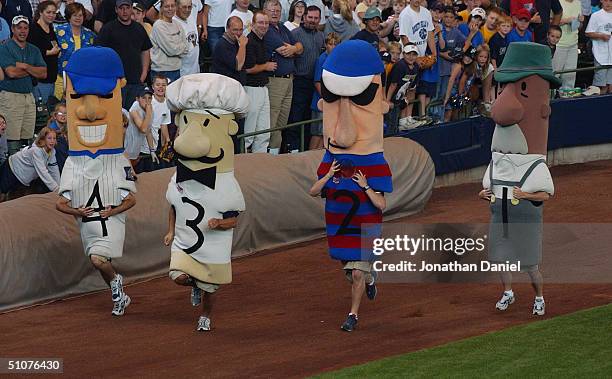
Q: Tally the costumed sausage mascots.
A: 4